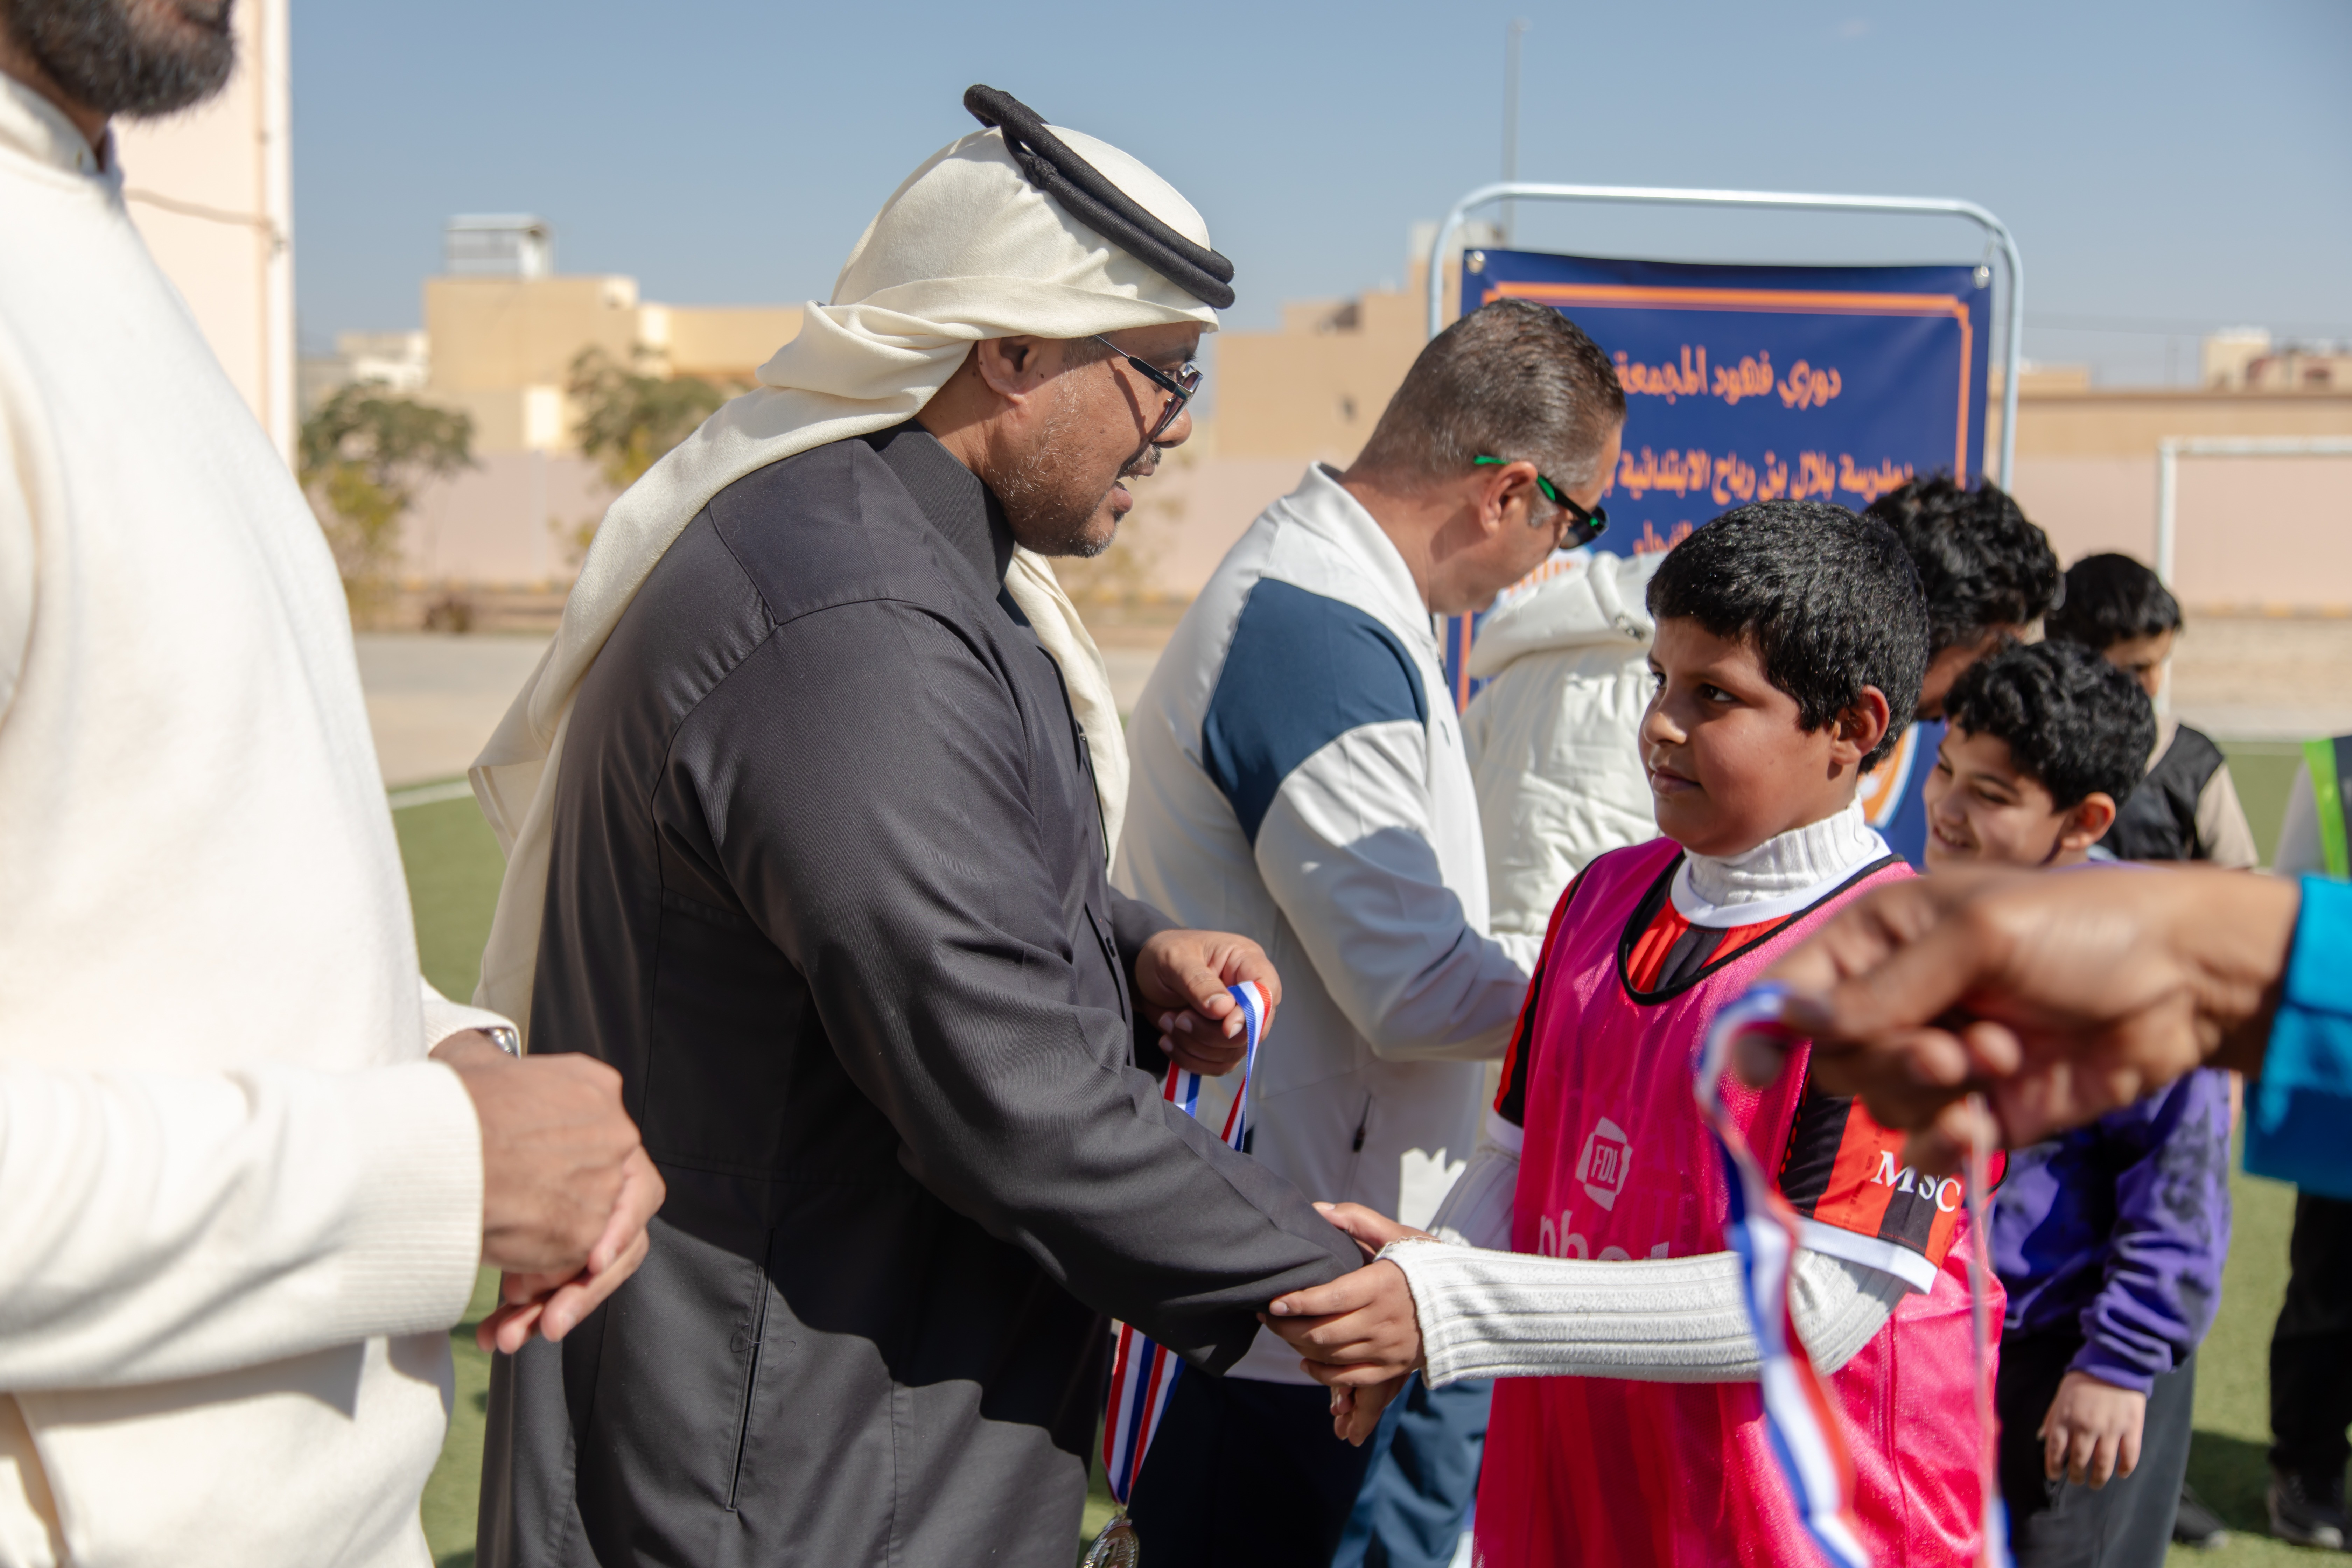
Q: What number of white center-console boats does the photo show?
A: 0